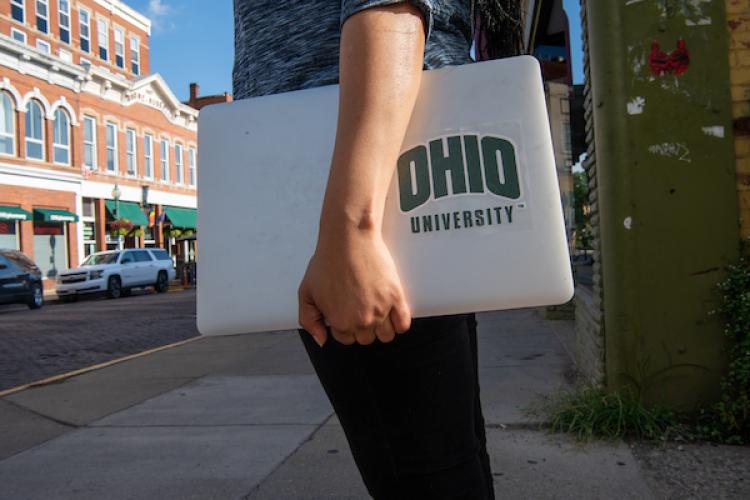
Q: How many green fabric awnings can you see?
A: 4